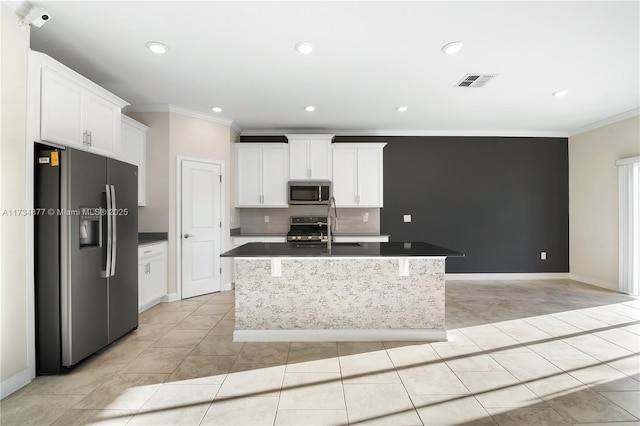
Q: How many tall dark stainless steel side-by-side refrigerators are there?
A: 1